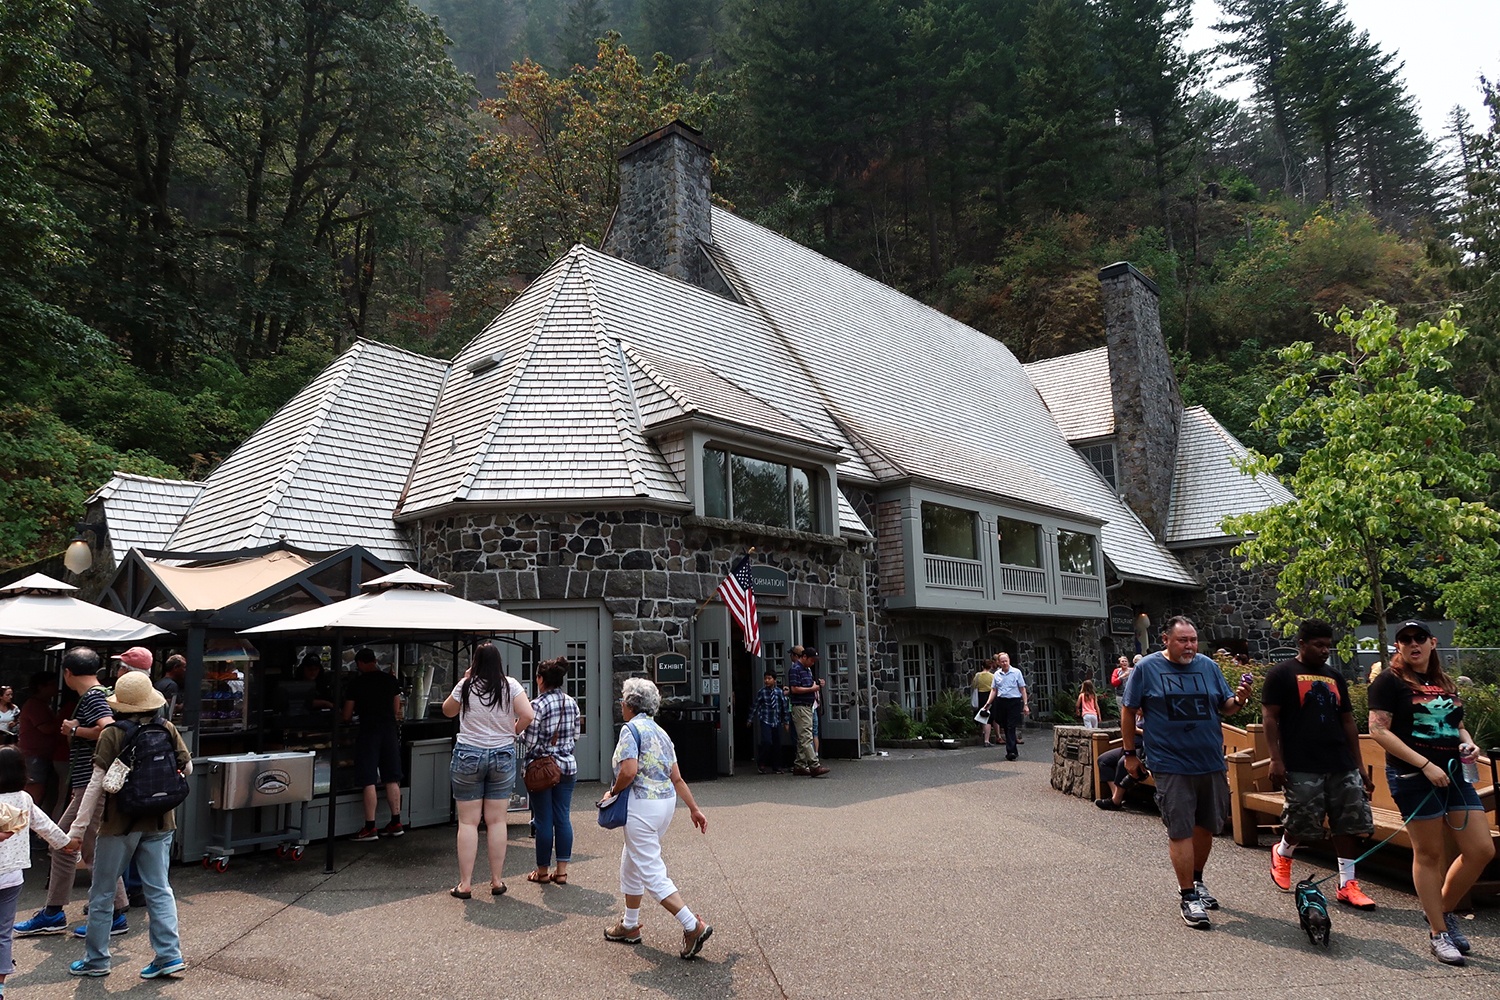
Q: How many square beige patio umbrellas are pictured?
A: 2